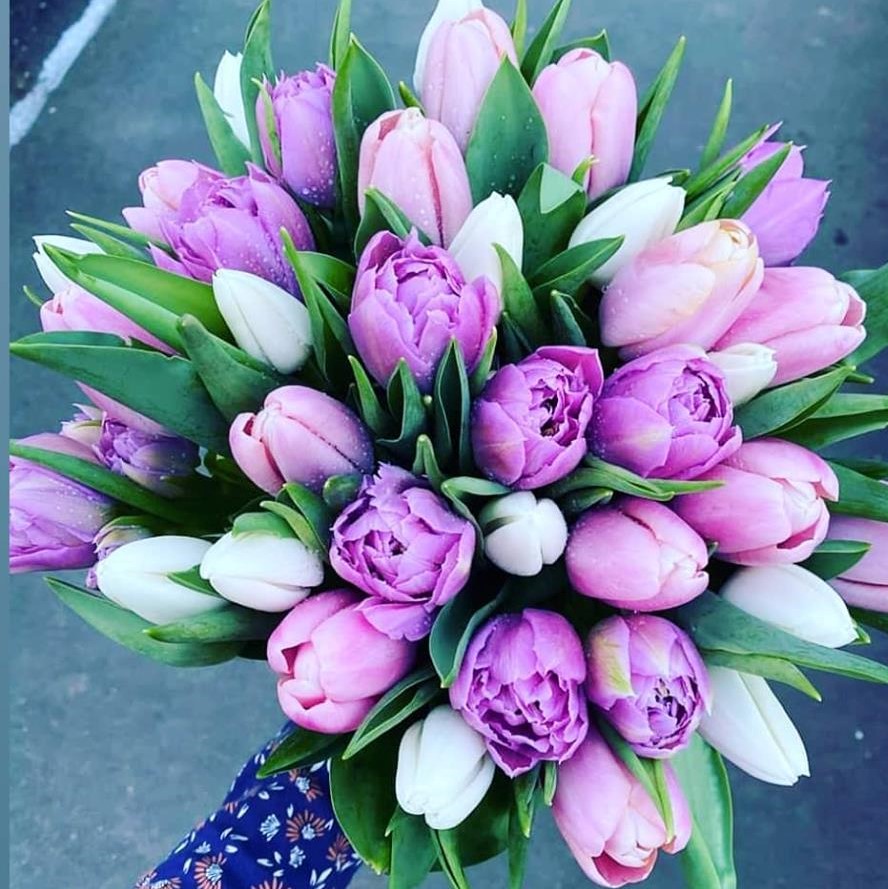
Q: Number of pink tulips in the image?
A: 13